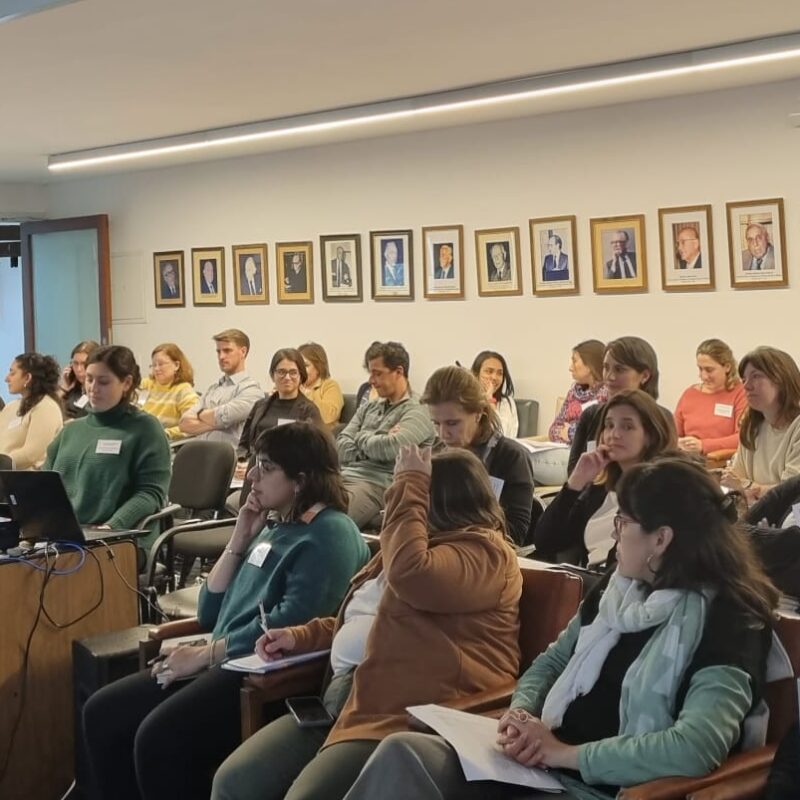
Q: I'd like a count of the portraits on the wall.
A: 12